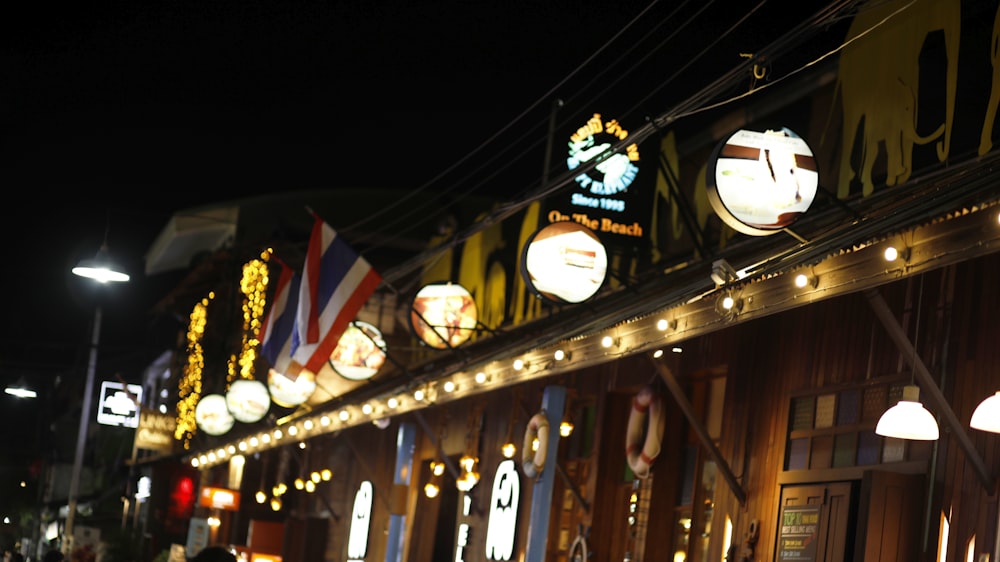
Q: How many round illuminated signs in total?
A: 7